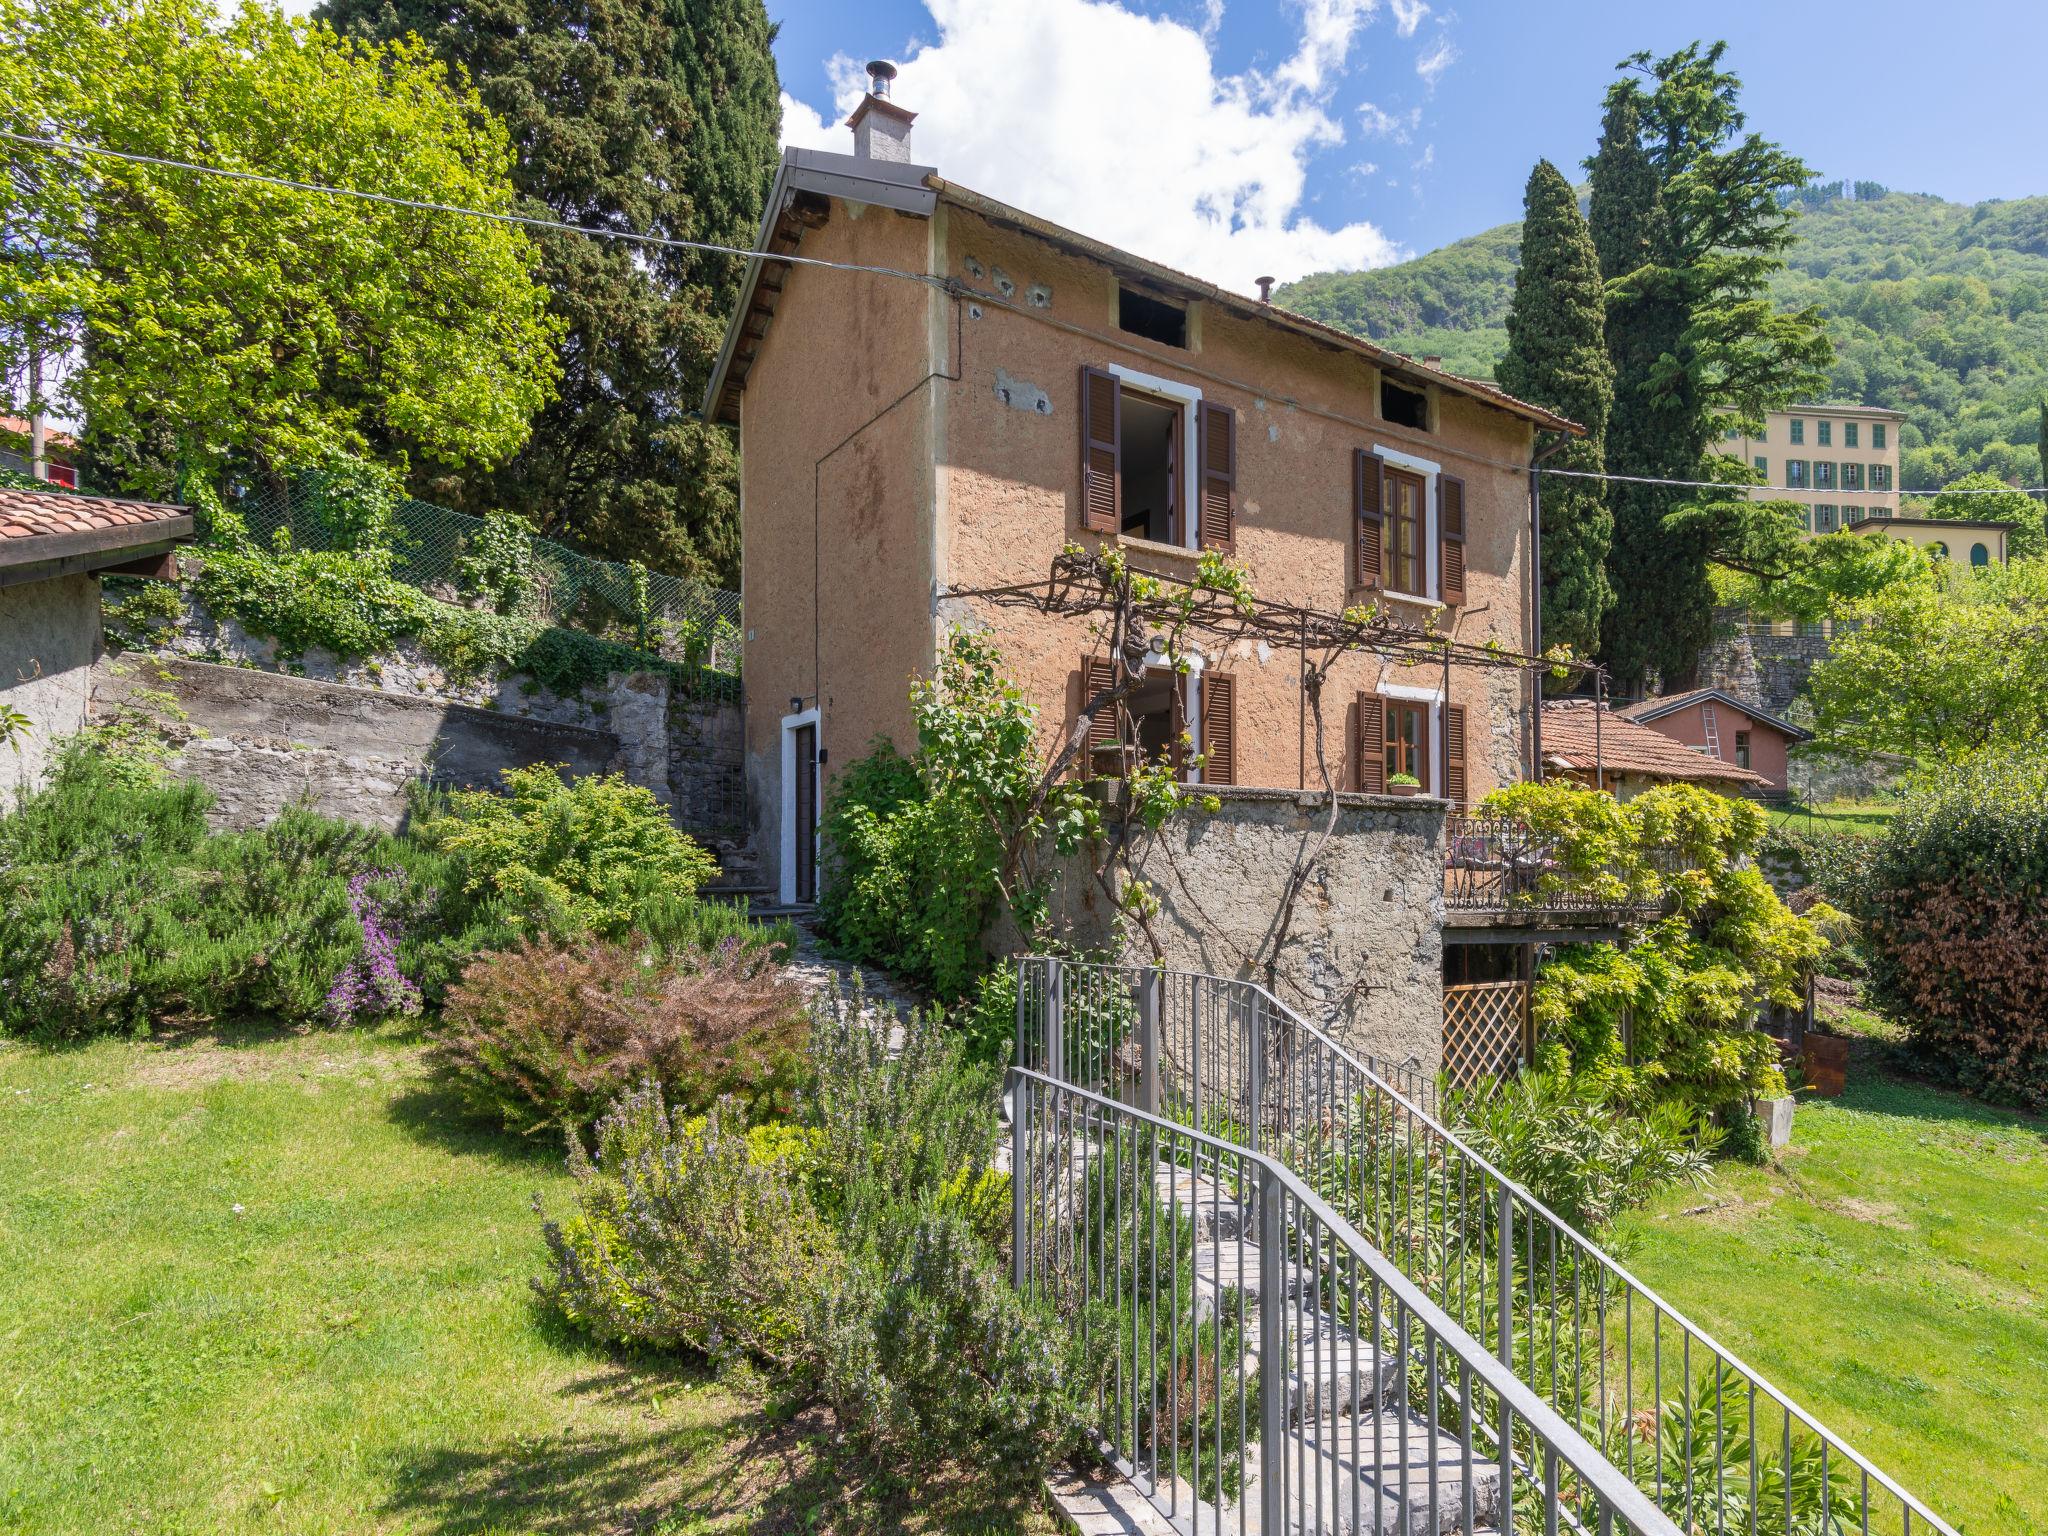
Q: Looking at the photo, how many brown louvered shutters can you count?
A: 8